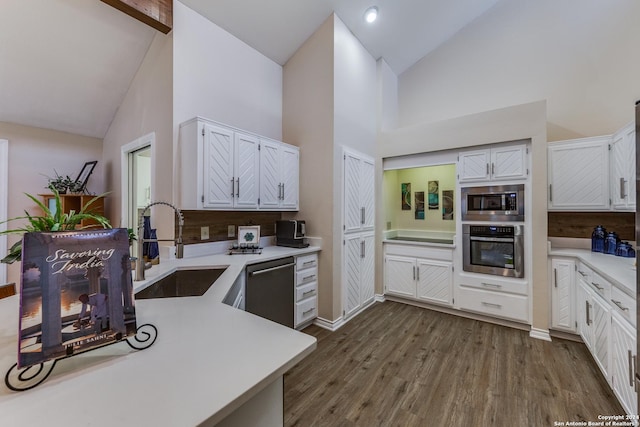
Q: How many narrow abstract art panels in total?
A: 4